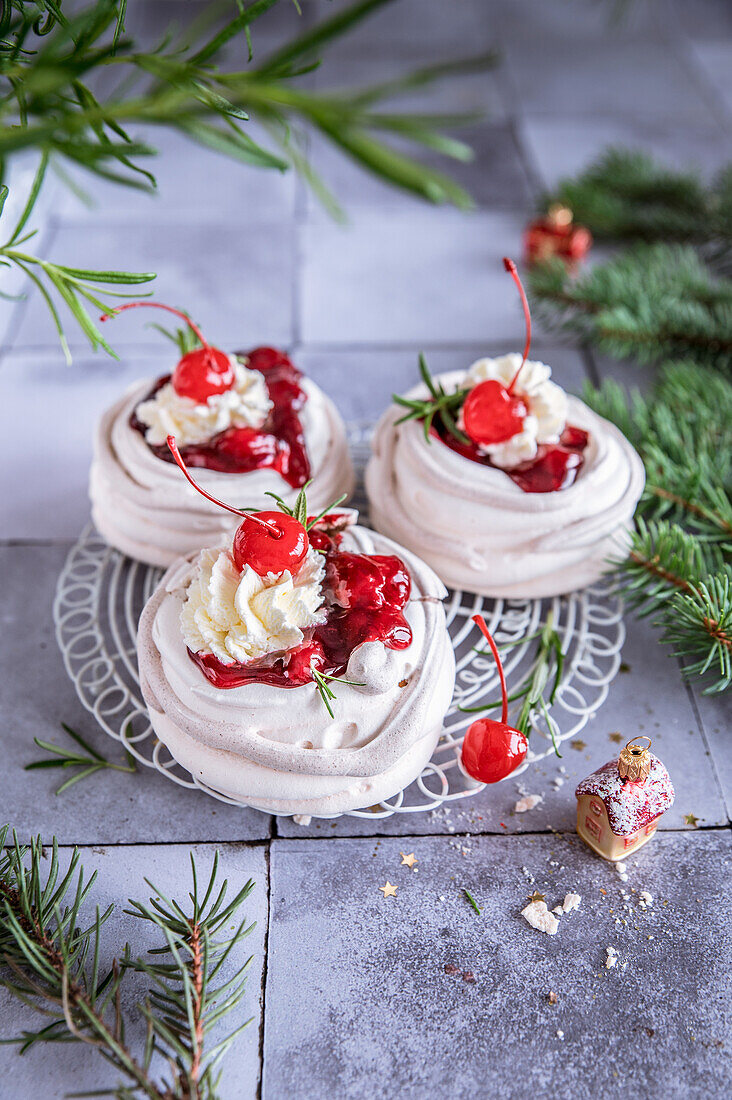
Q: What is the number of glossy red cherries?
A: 4